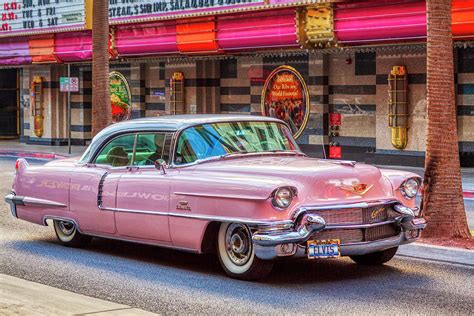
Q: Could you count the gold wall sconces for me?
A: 3